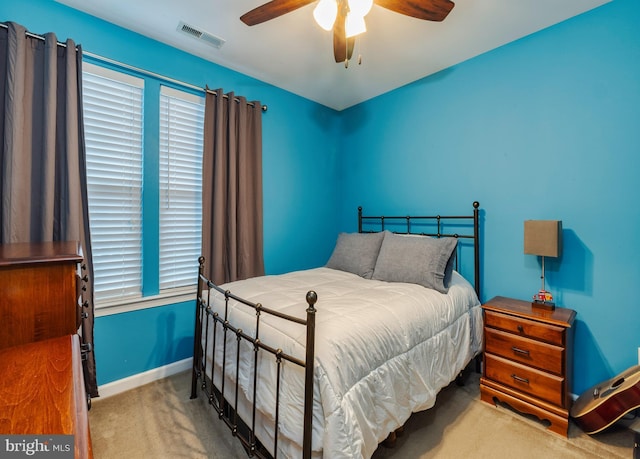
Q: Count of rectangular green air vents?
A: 0